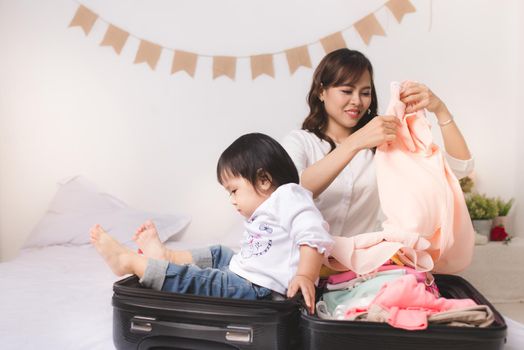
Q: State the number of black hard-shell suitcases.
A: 1